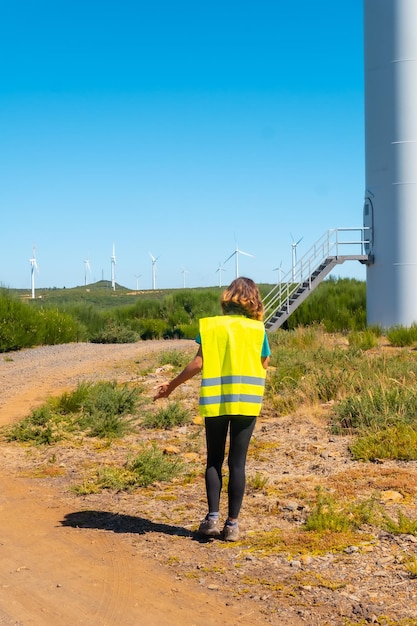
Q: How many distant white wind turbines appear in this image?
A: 10